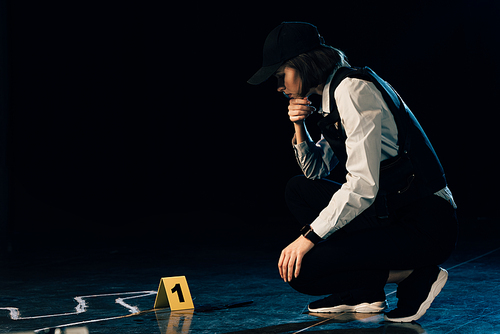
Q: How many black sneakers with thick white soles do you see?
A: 2